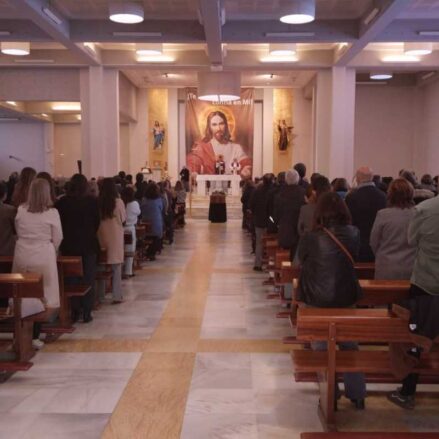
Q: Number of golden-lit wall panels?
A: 2